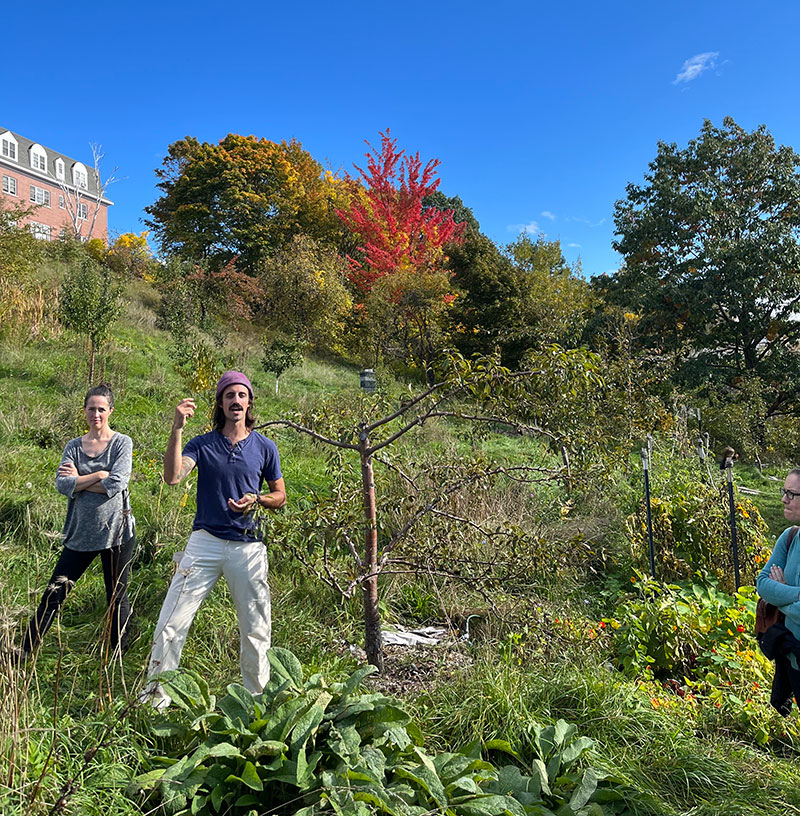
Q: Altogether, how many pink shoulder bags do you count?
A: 0